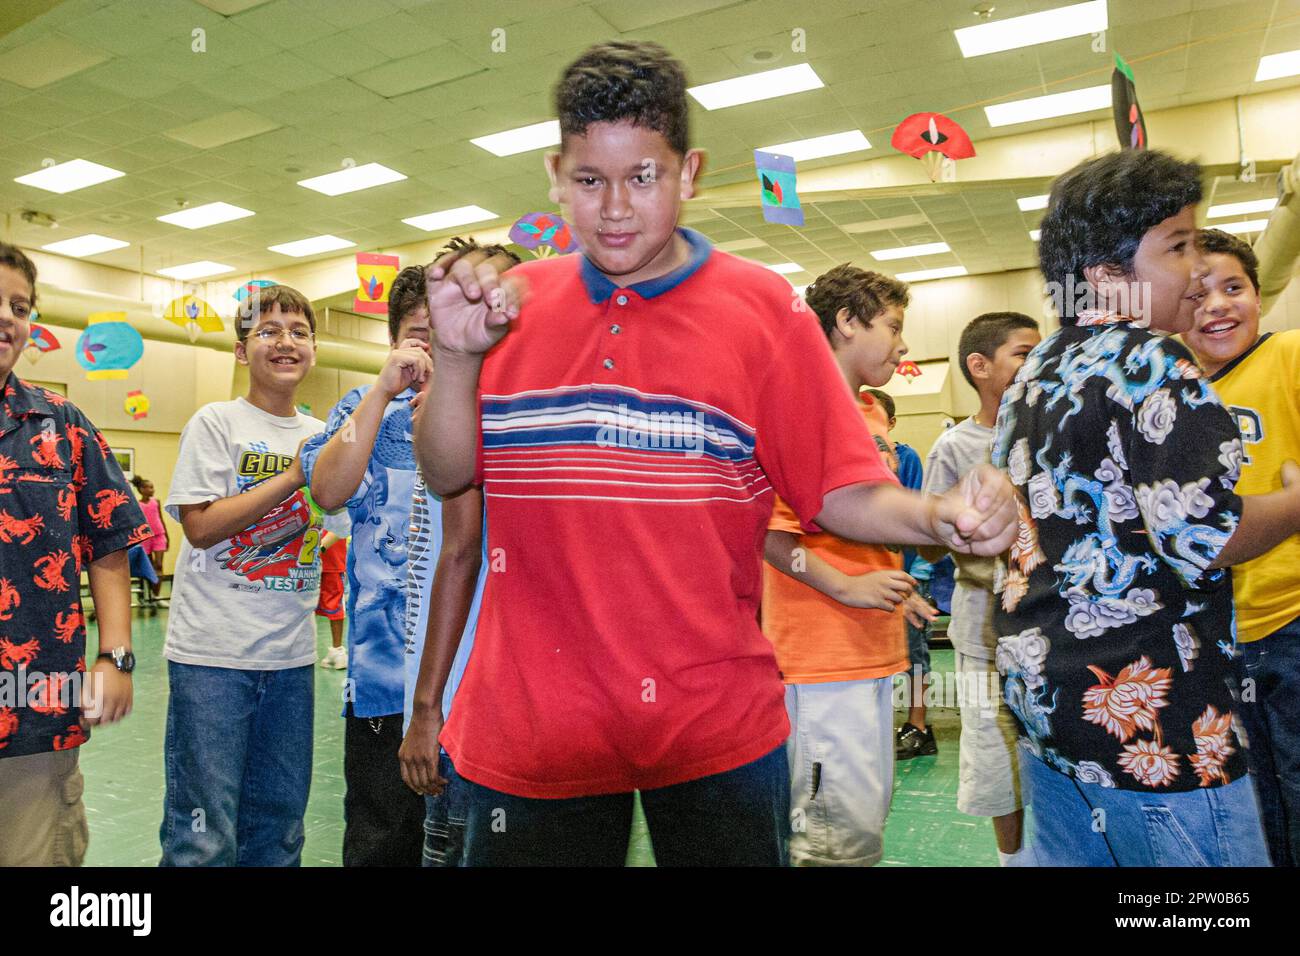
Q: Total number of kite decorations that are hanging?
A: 11